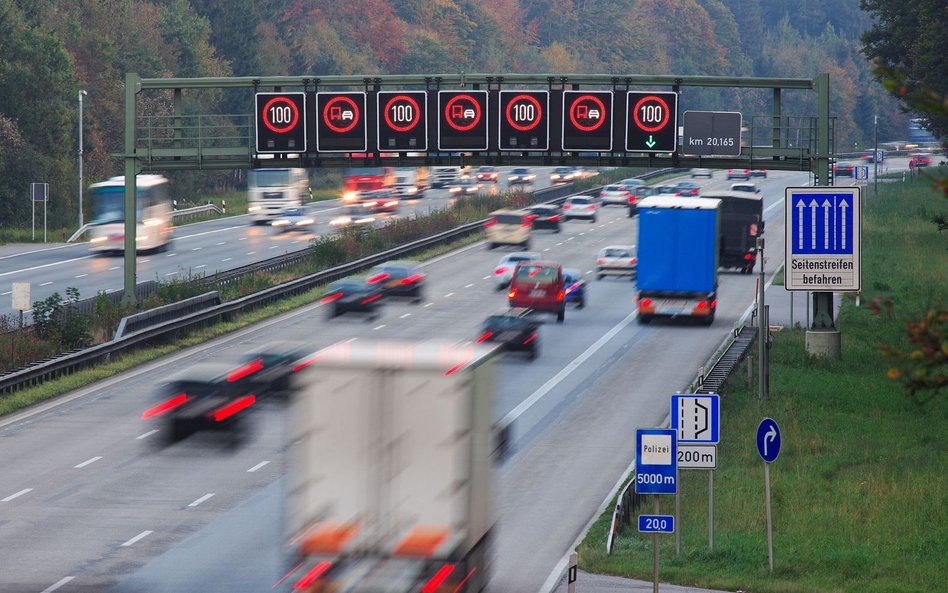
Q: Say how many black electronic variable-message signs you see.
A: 7